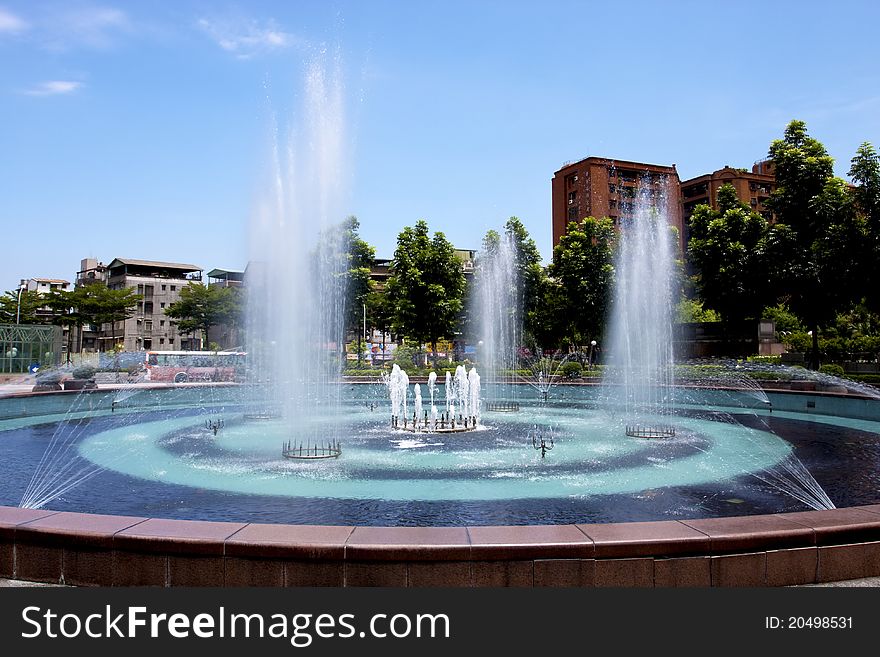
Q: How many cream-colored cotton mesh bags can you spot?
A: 0